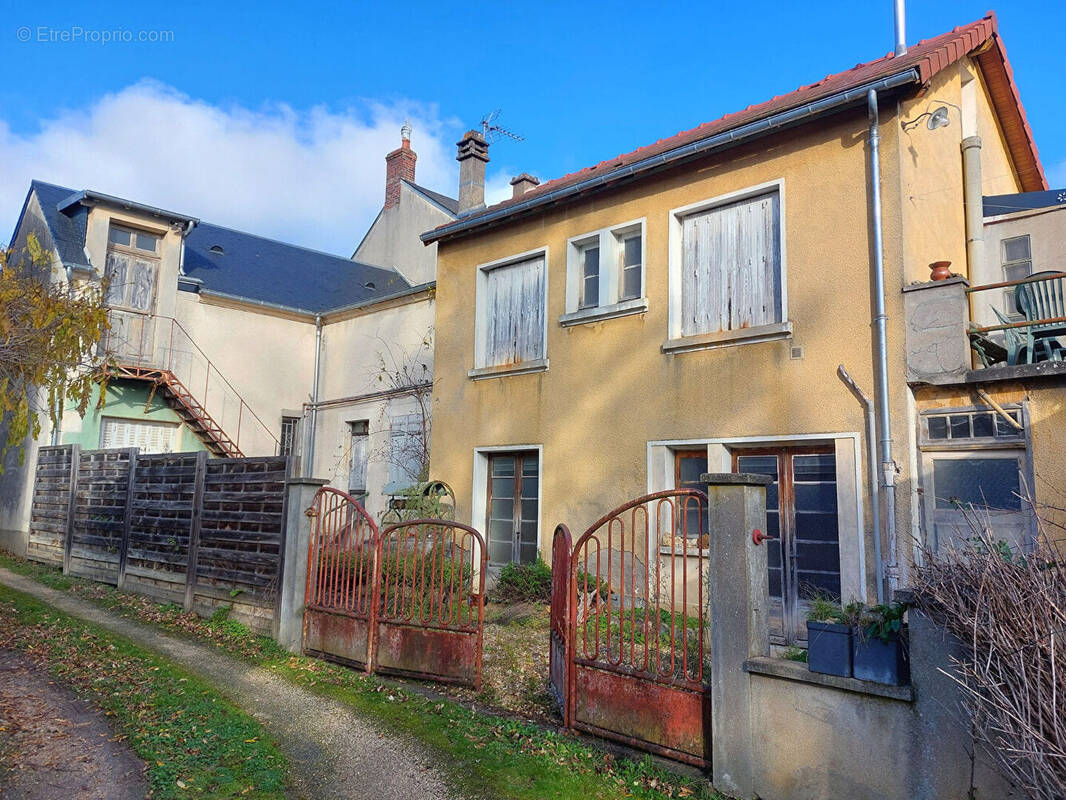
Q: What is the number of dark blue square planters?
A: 2